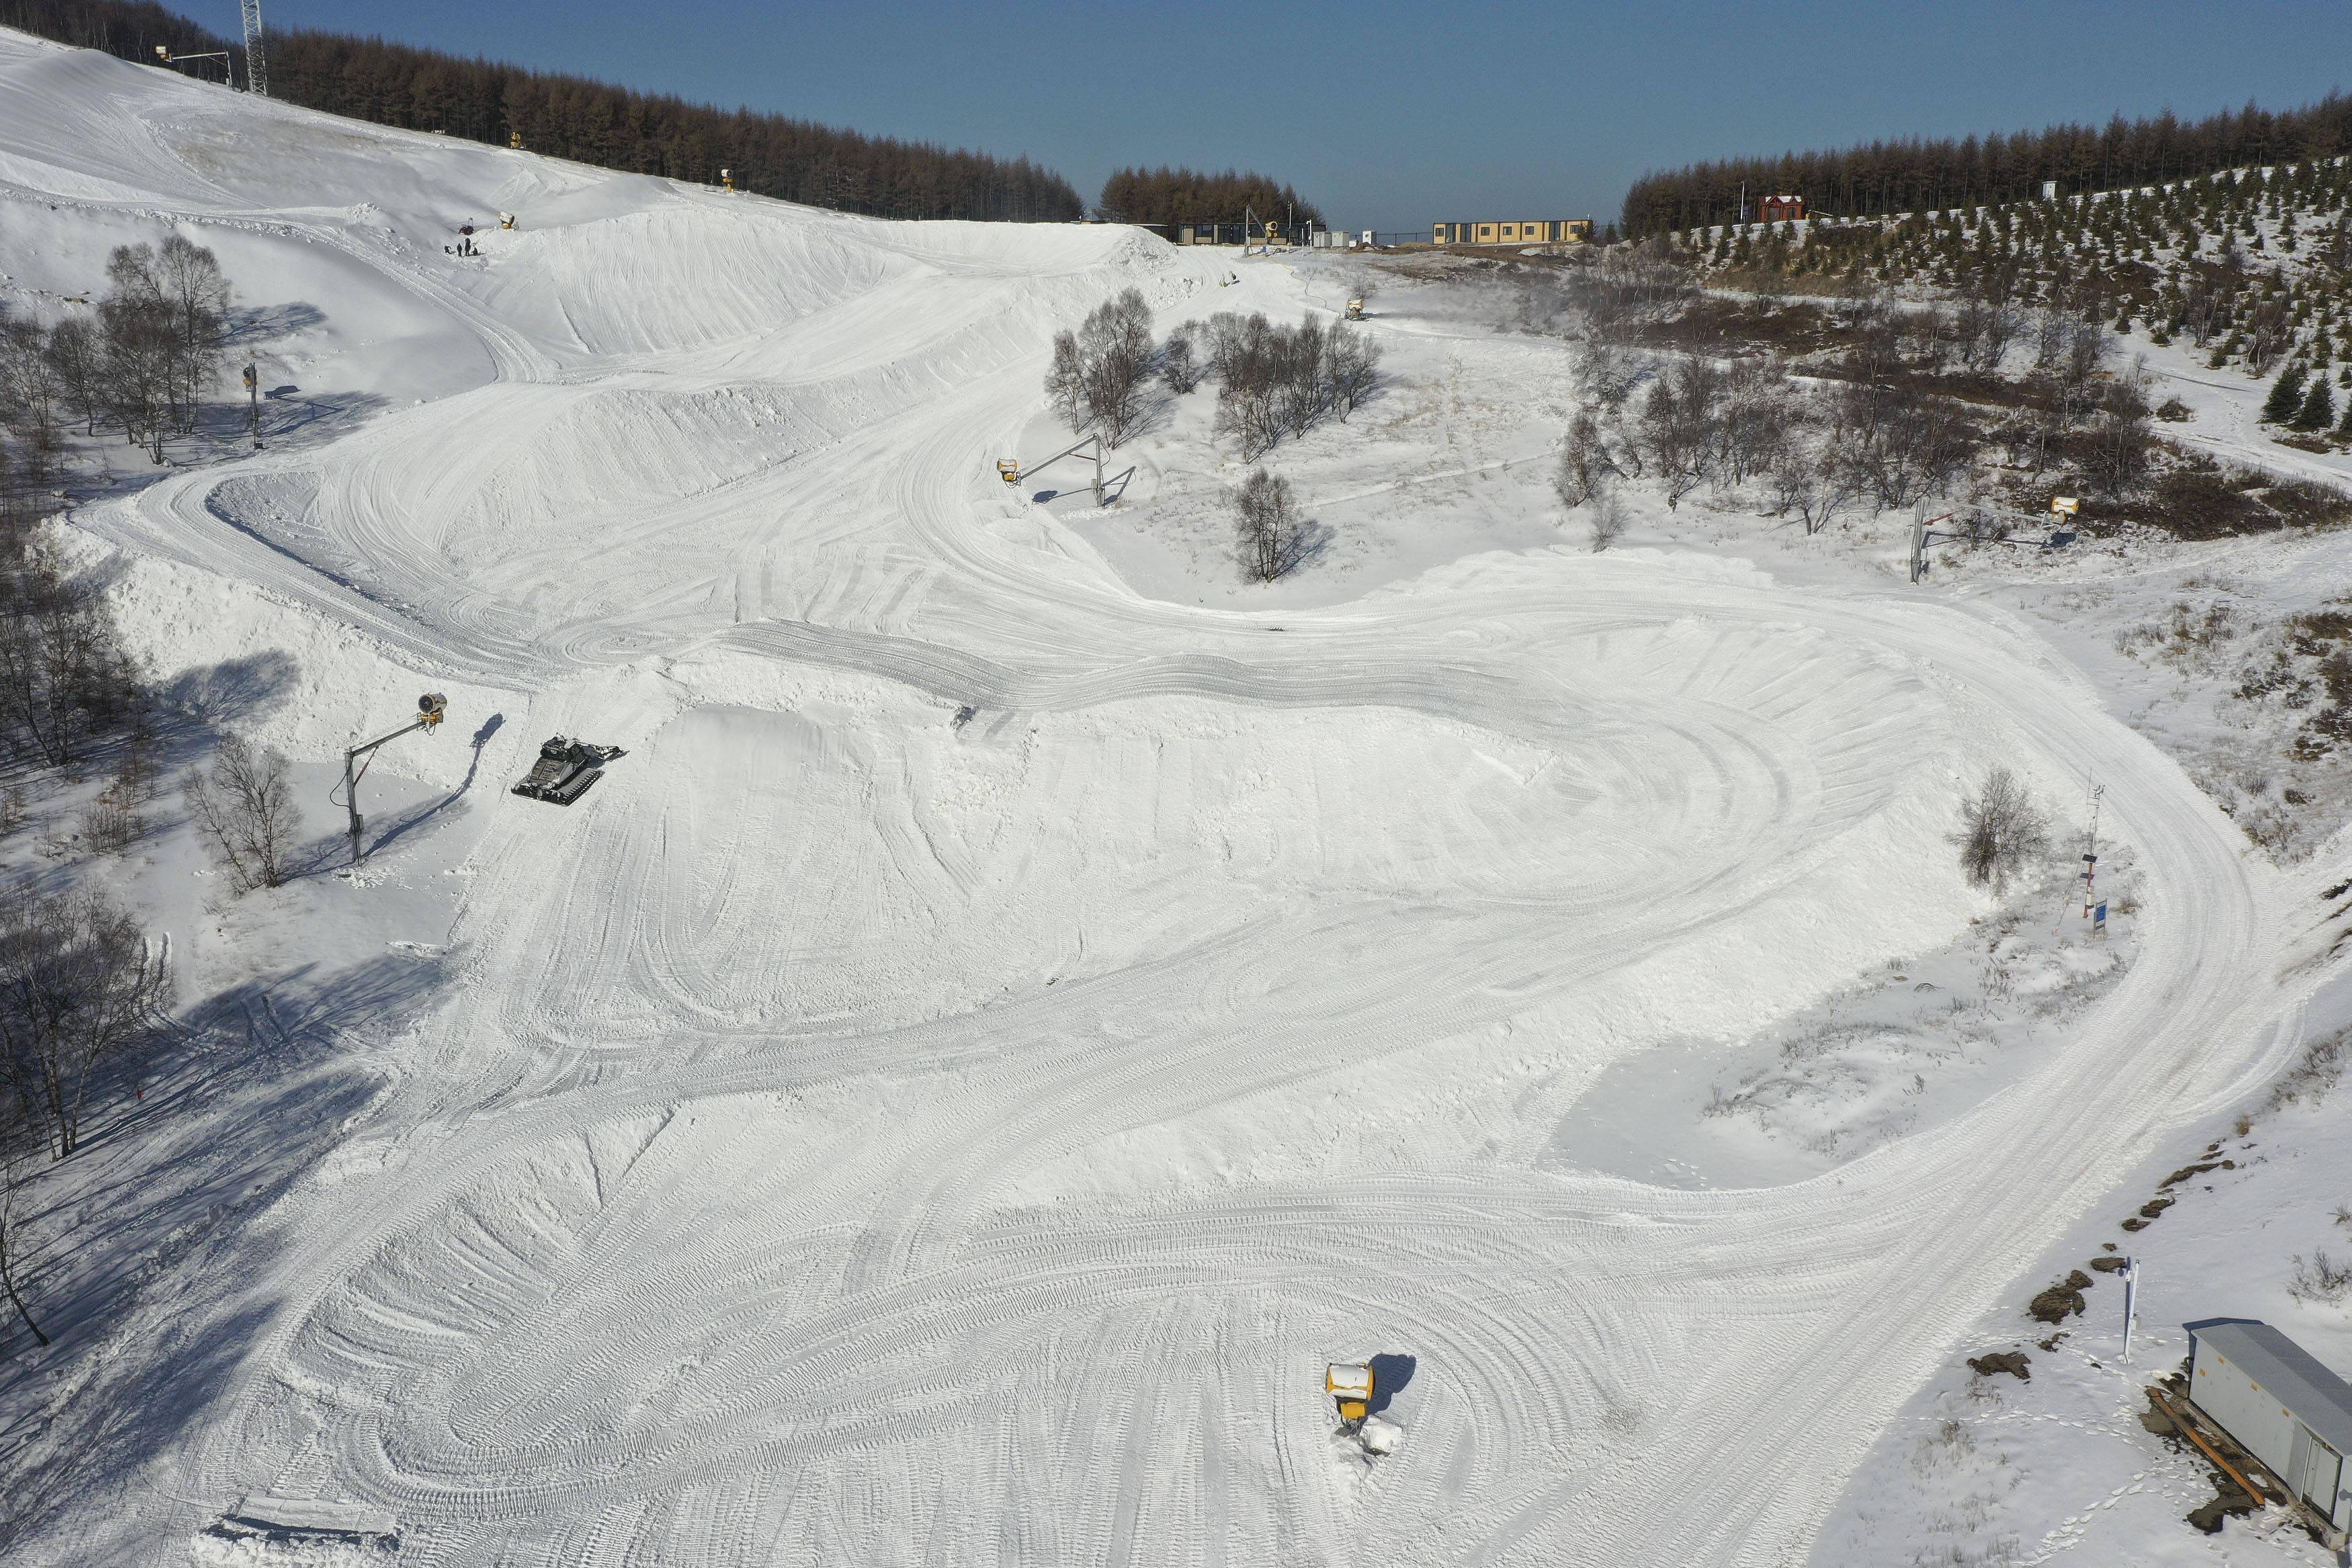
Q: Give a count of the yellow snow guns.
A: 11